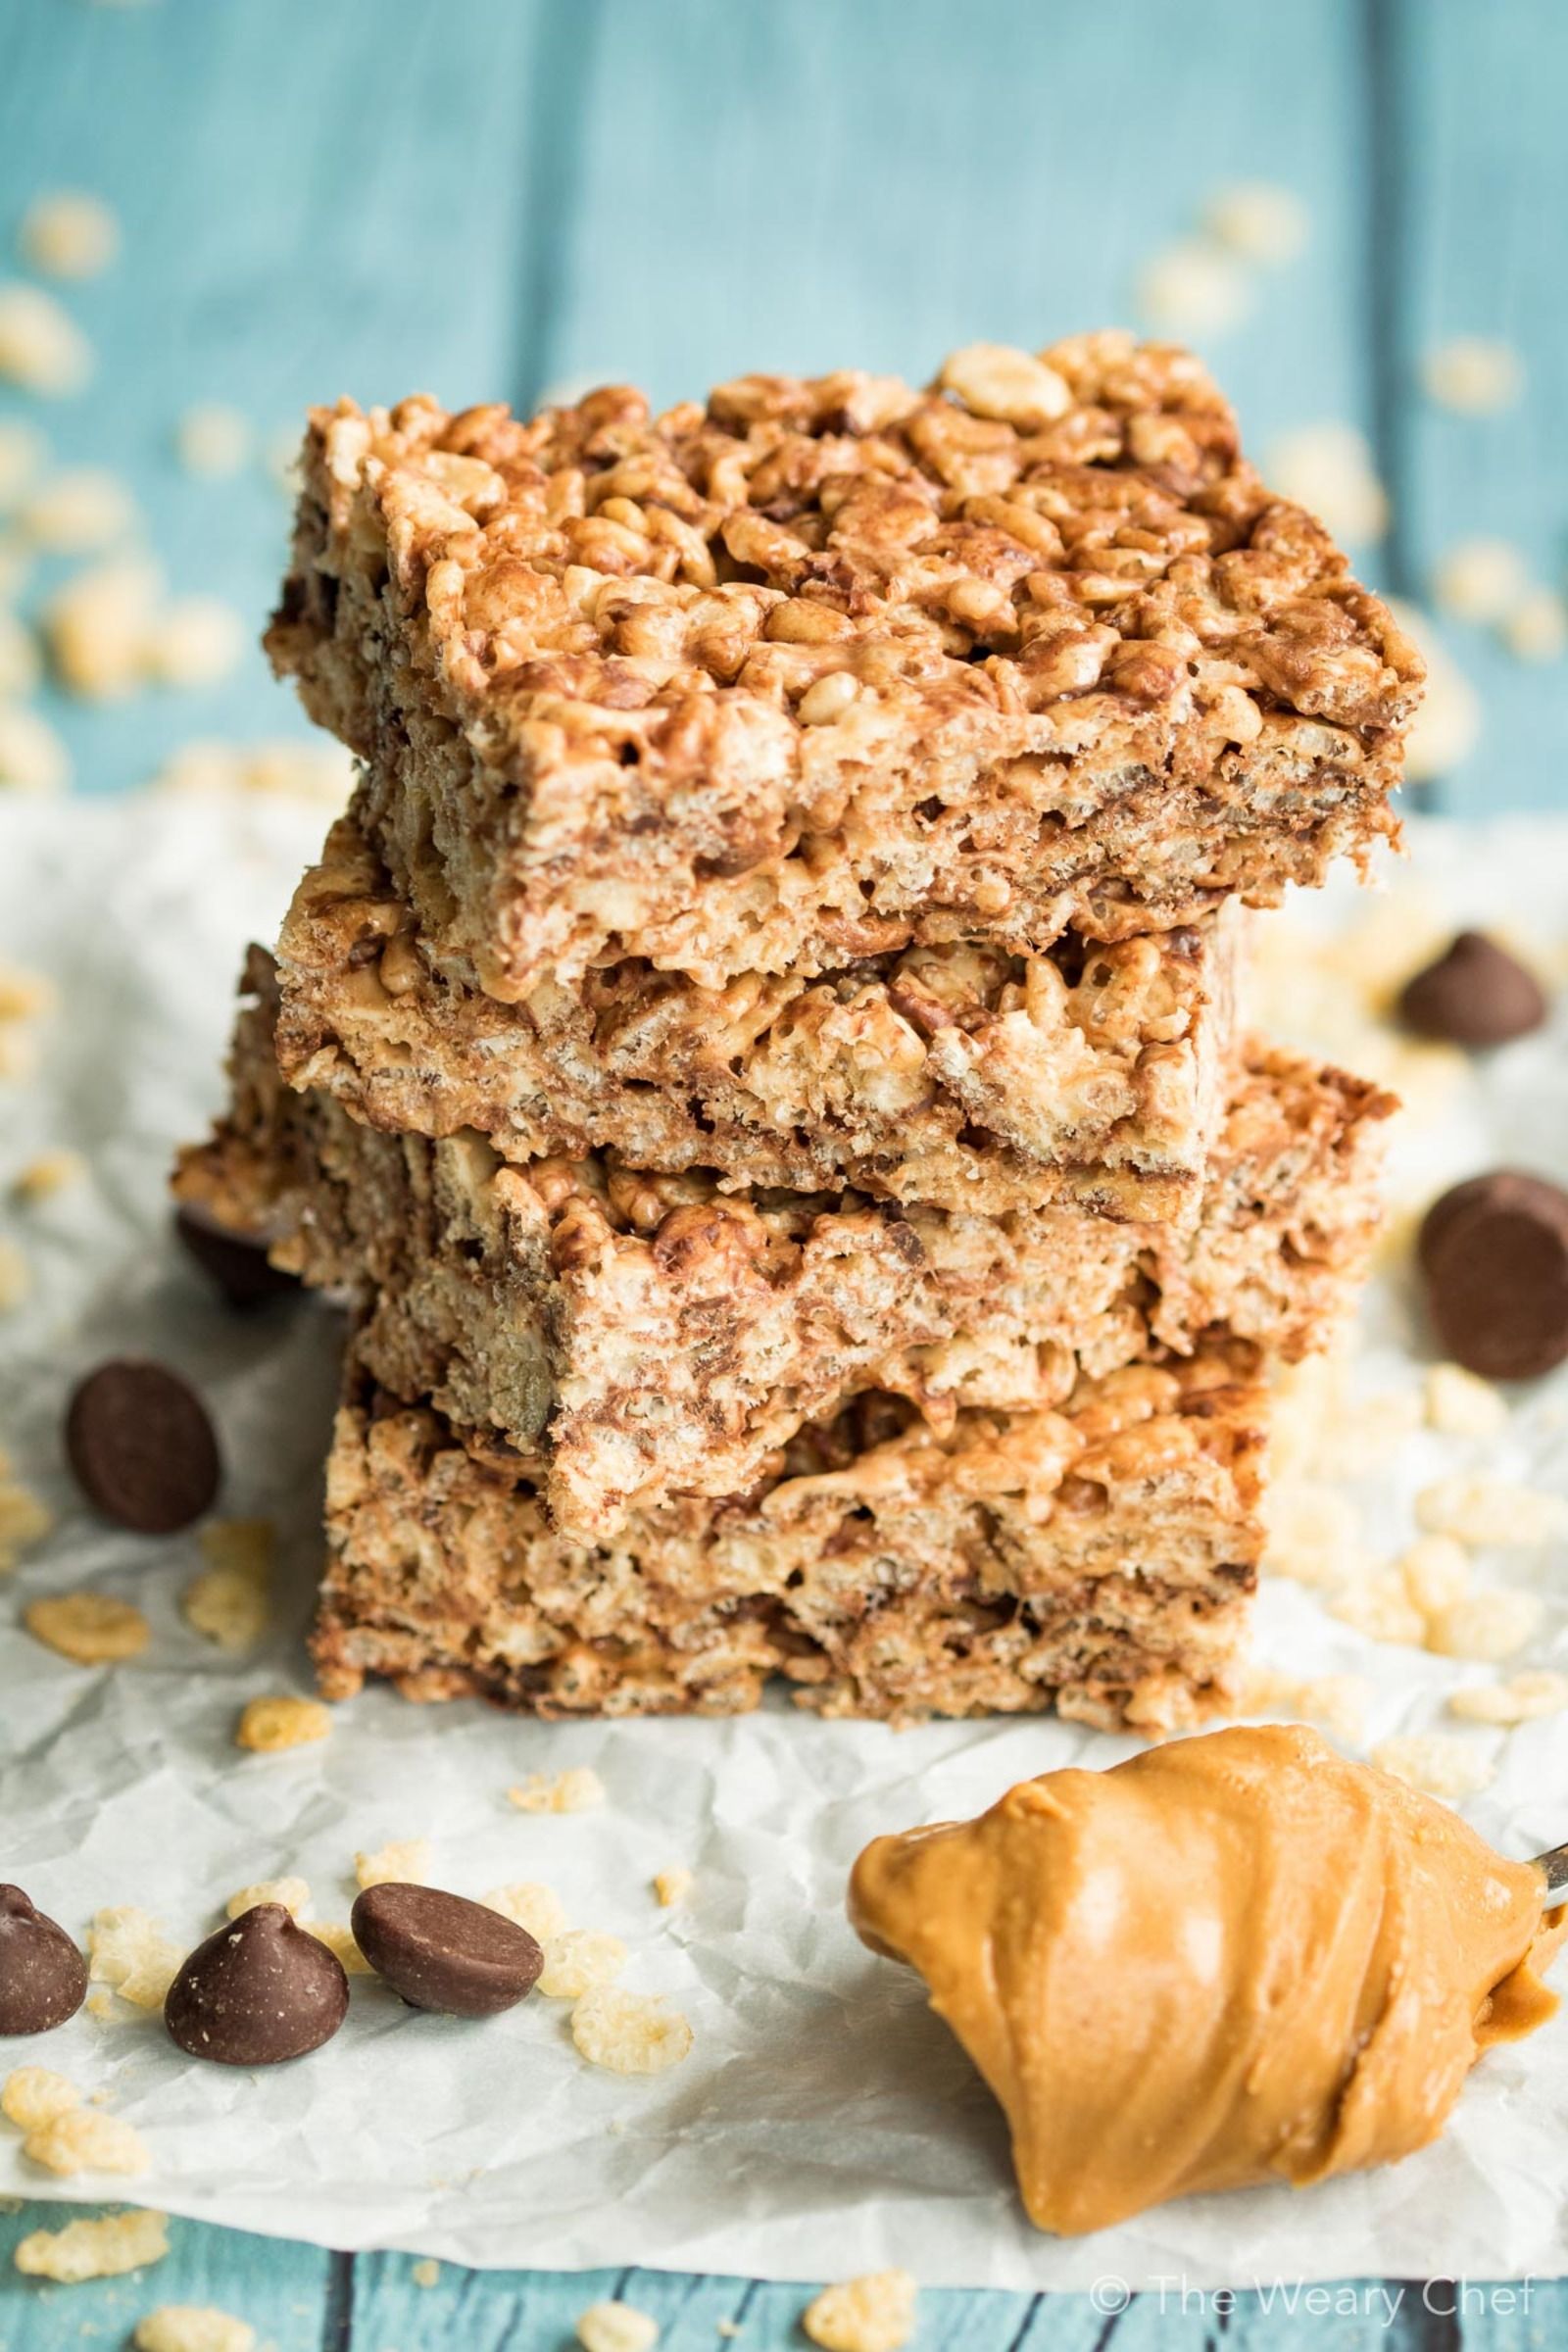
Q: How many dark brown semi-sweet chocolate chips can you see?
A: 7